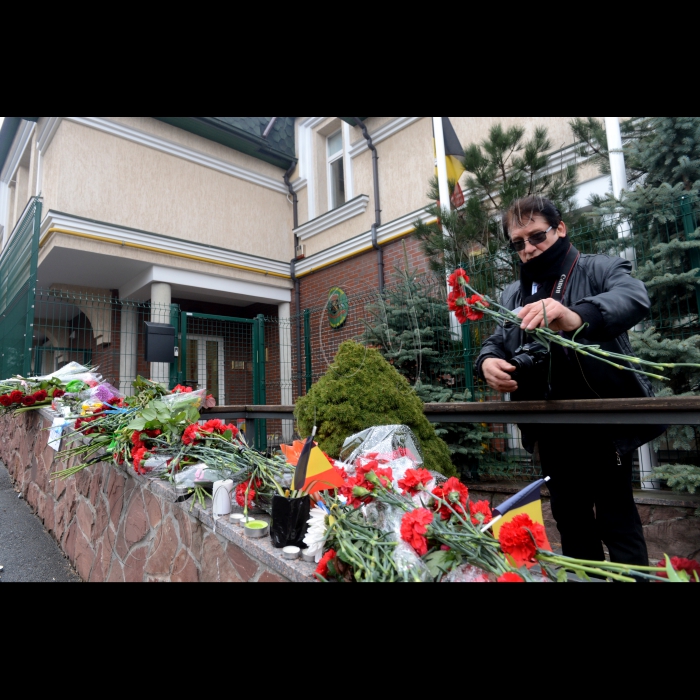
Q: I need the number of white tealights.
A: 4